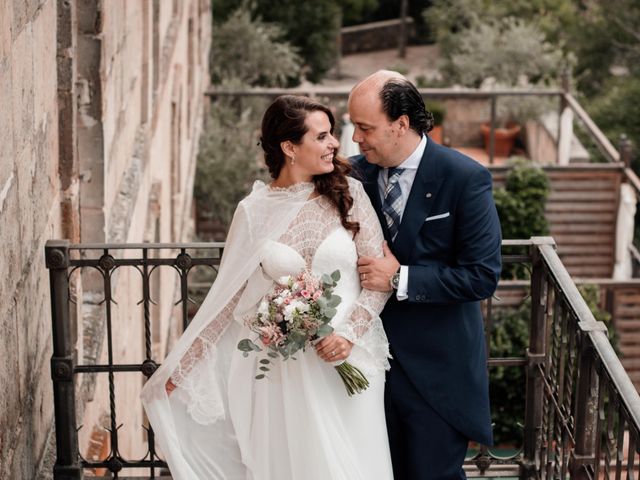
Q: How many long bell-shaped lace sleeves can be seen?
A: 2